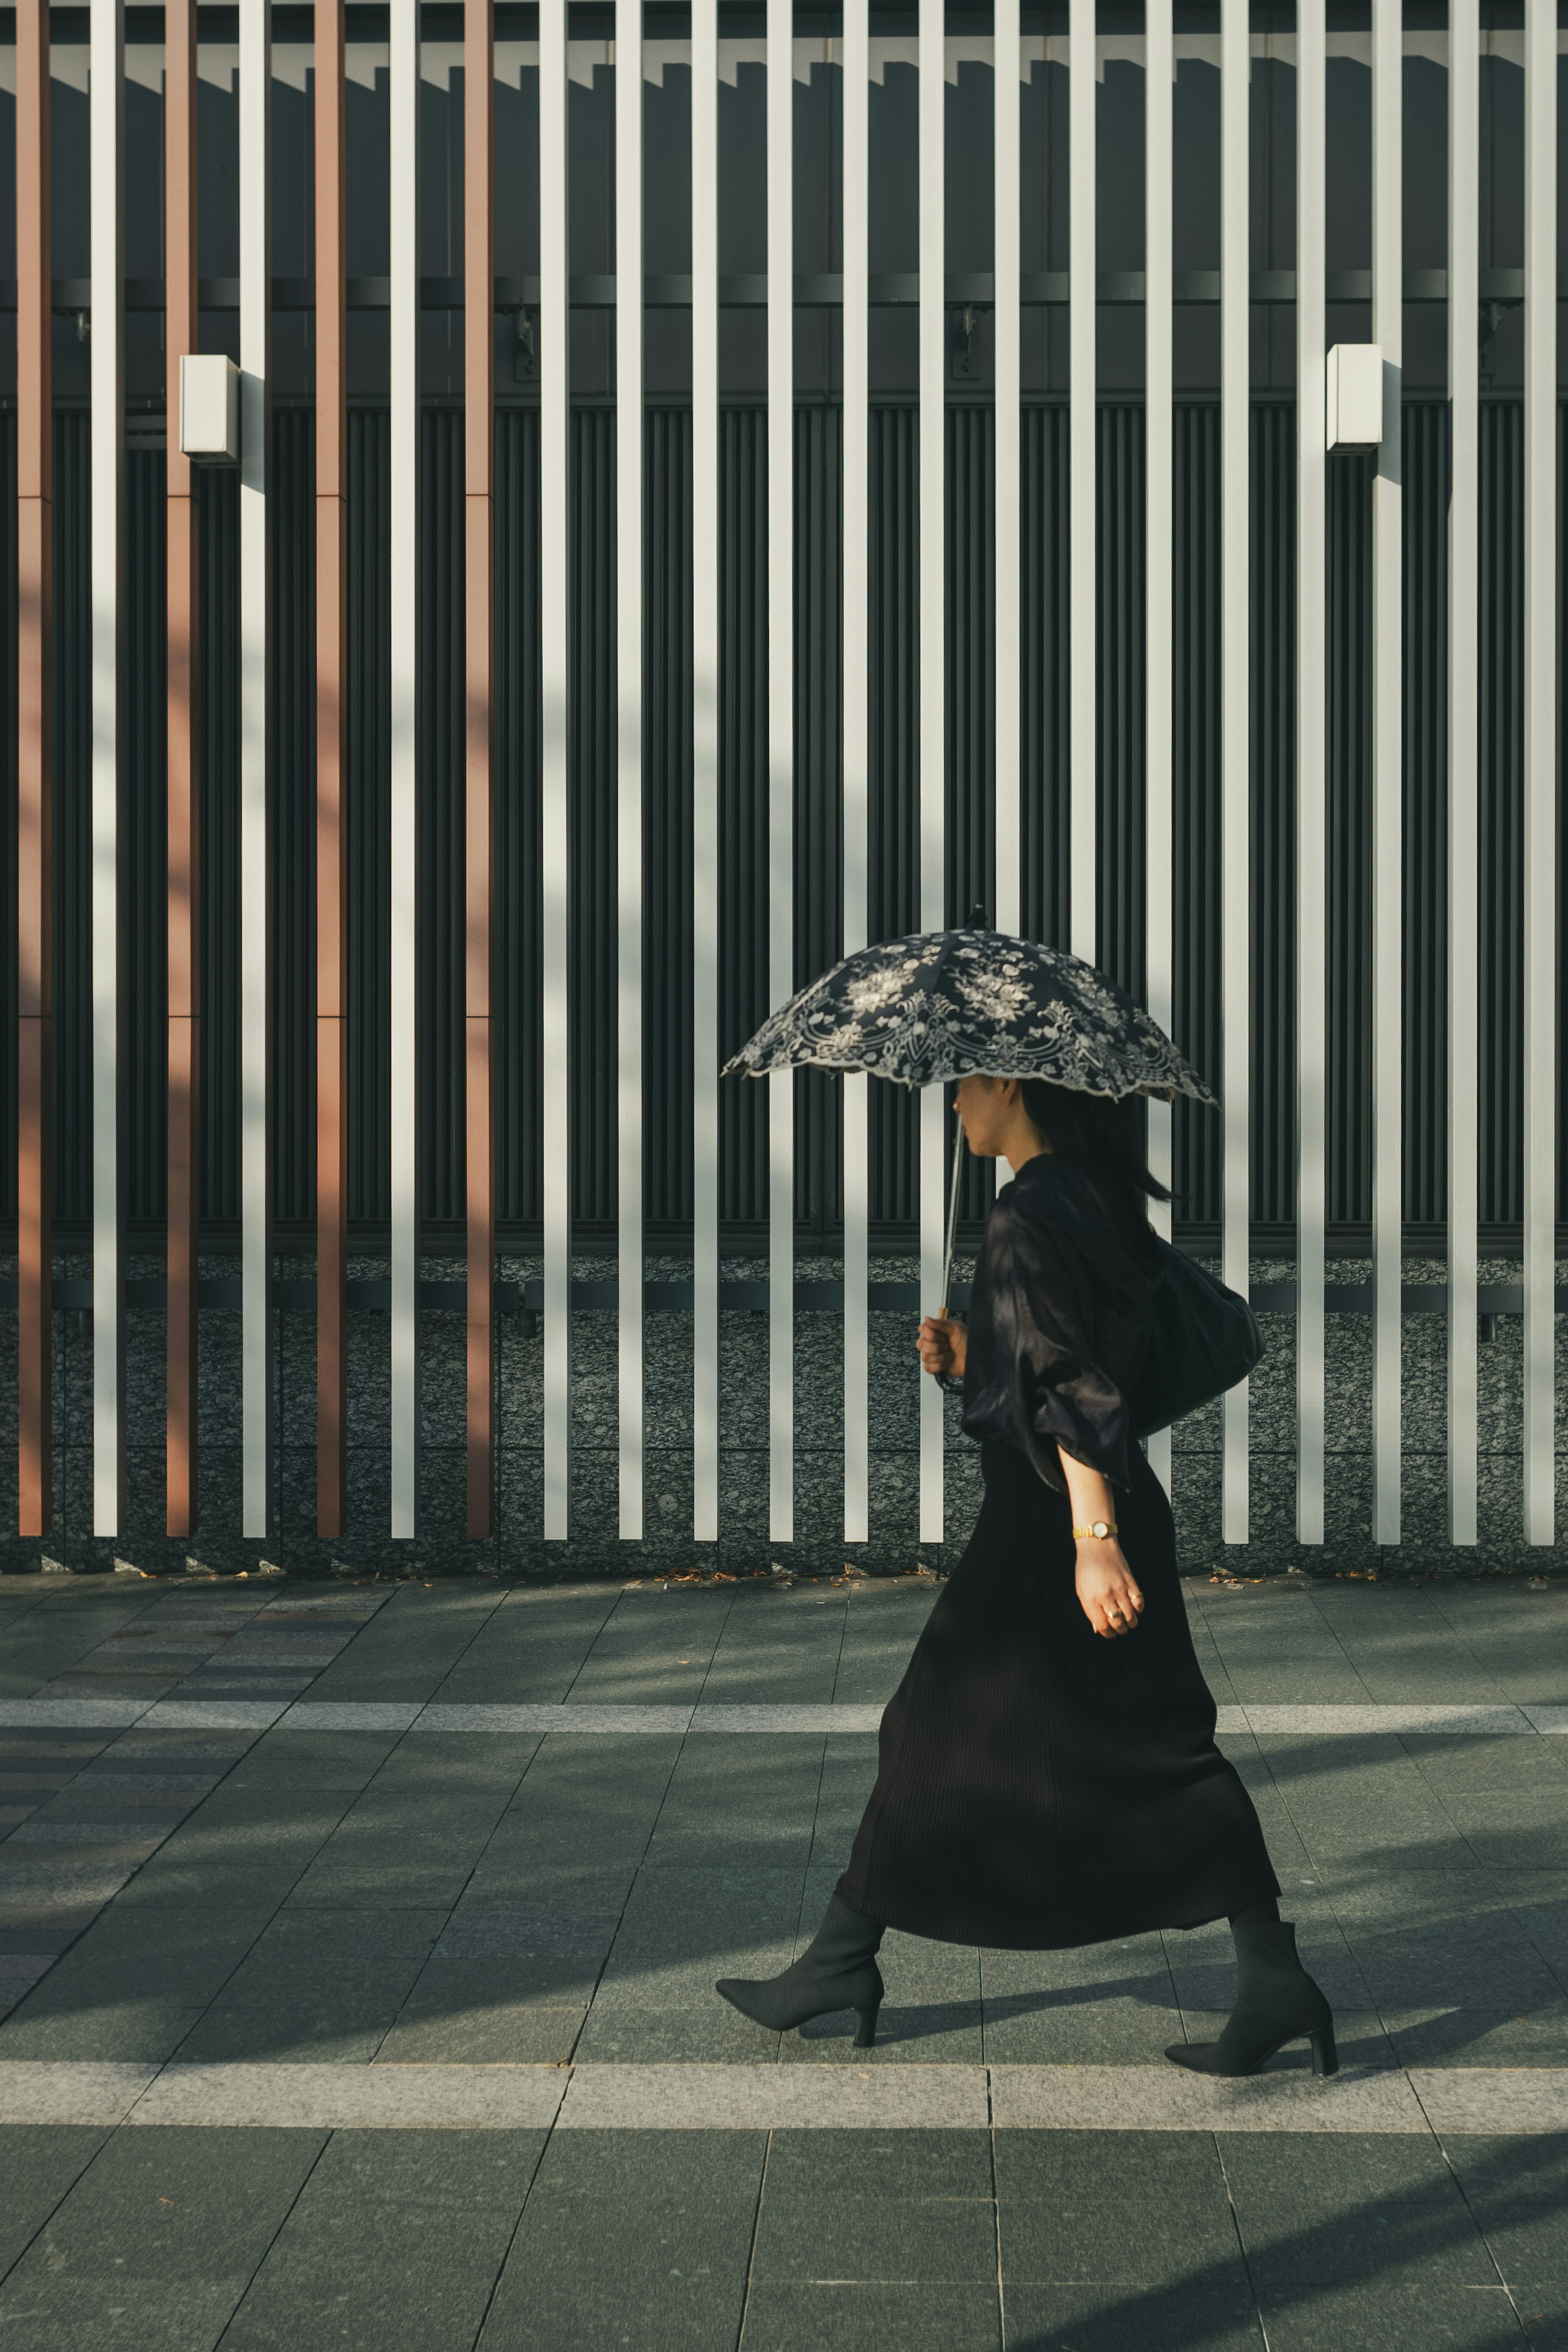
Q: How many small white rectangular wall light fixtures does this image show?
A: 2